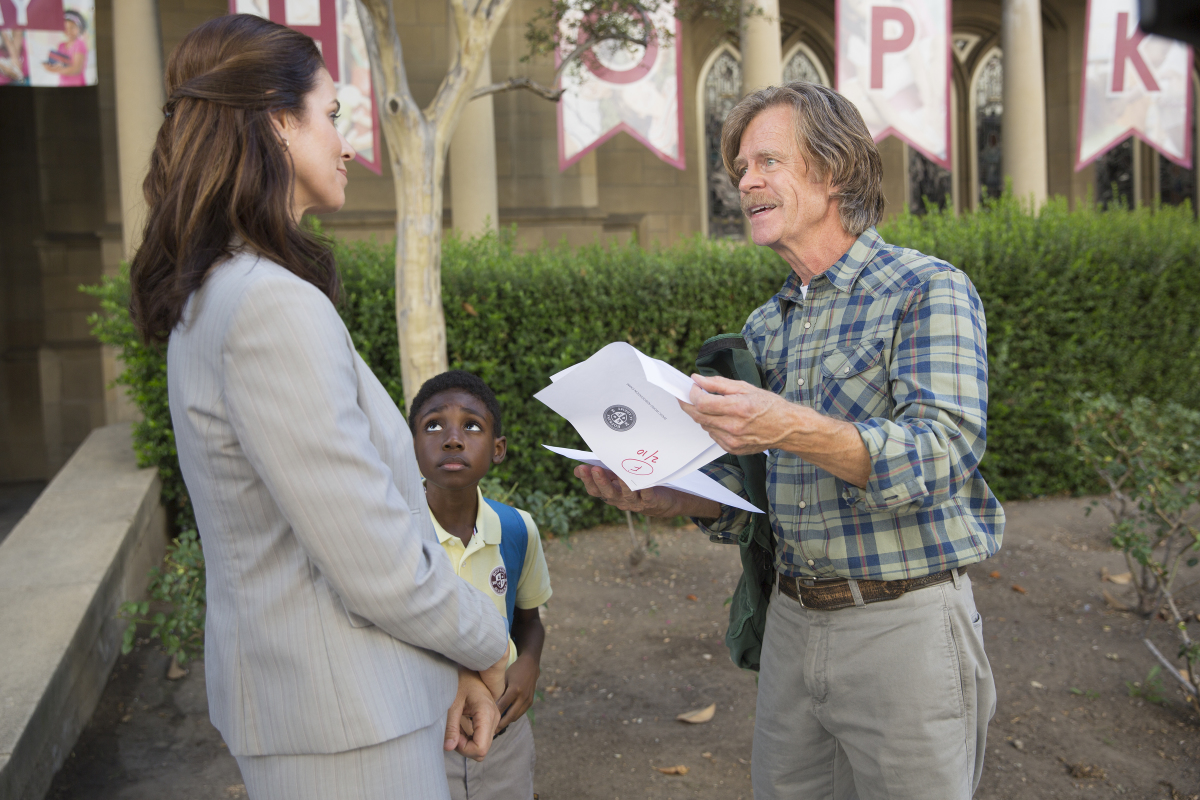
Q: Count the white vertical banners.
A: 4